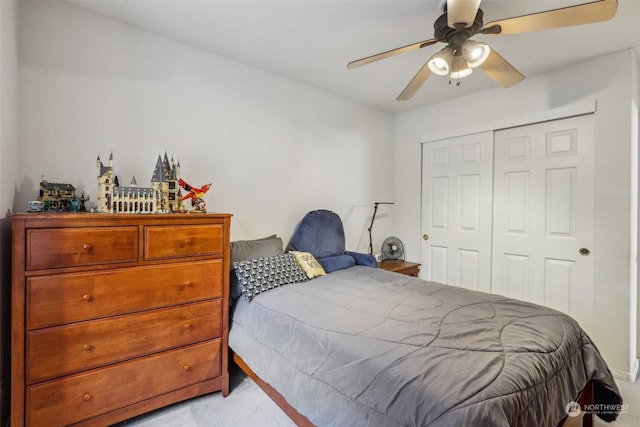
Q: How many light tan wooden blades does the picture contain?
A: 5